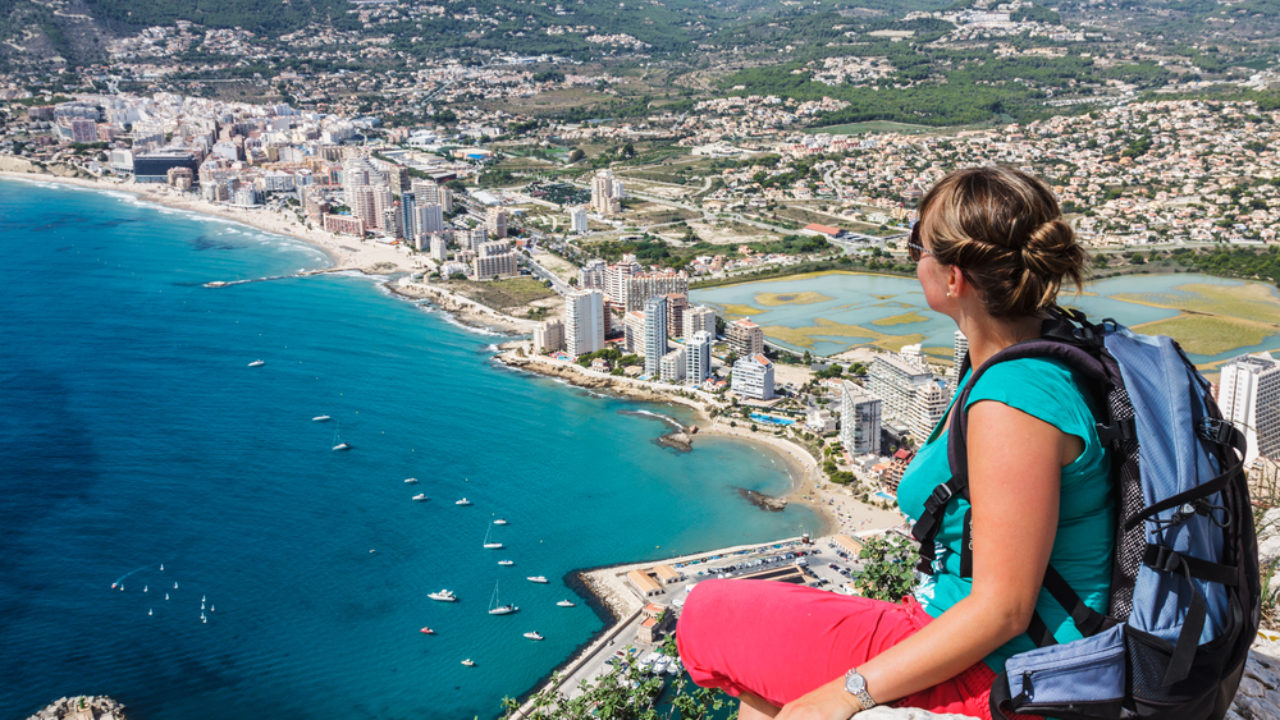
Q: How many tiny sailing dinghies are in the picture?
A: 11